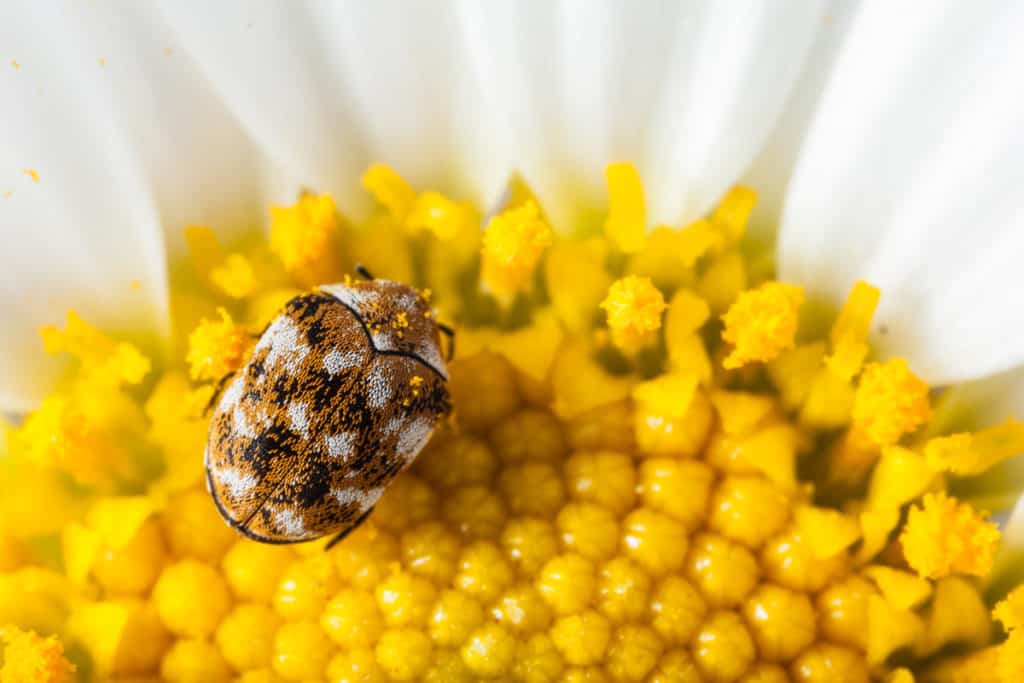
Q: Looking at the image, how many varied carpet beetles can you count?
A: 1